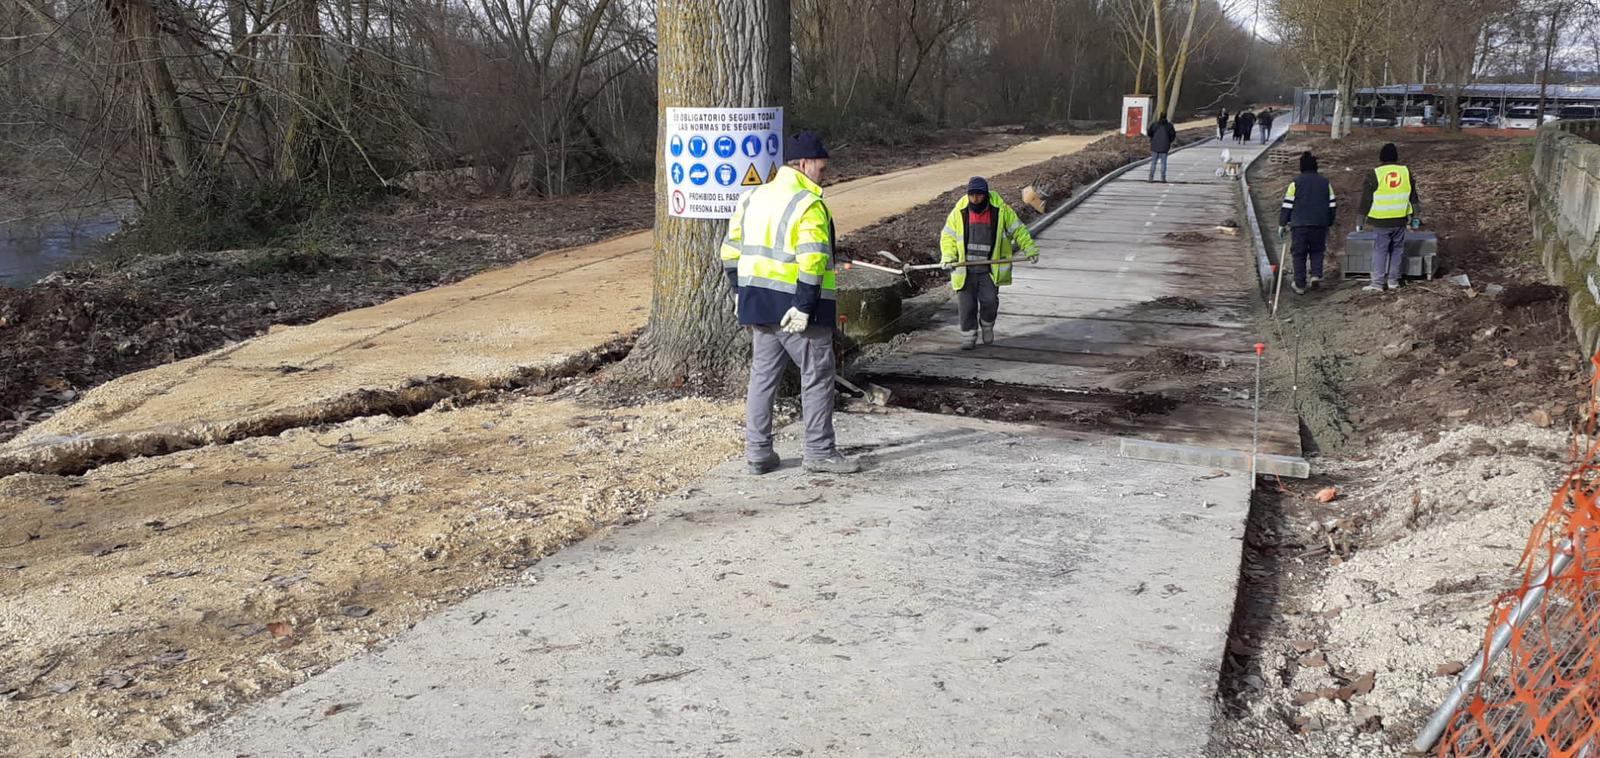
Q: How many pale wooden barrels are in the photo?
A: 0